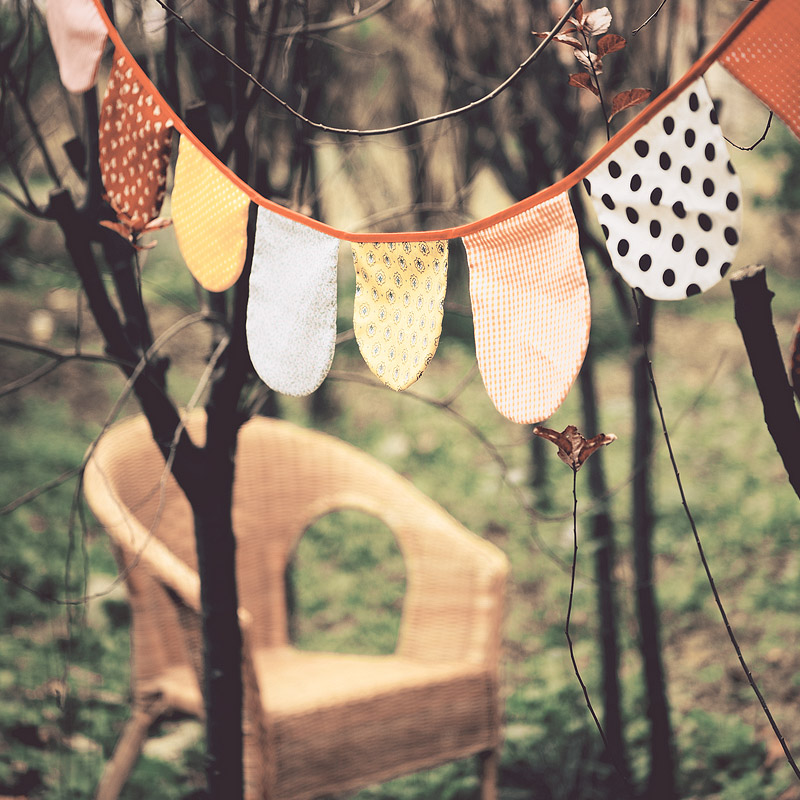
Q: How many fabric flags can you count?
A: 8